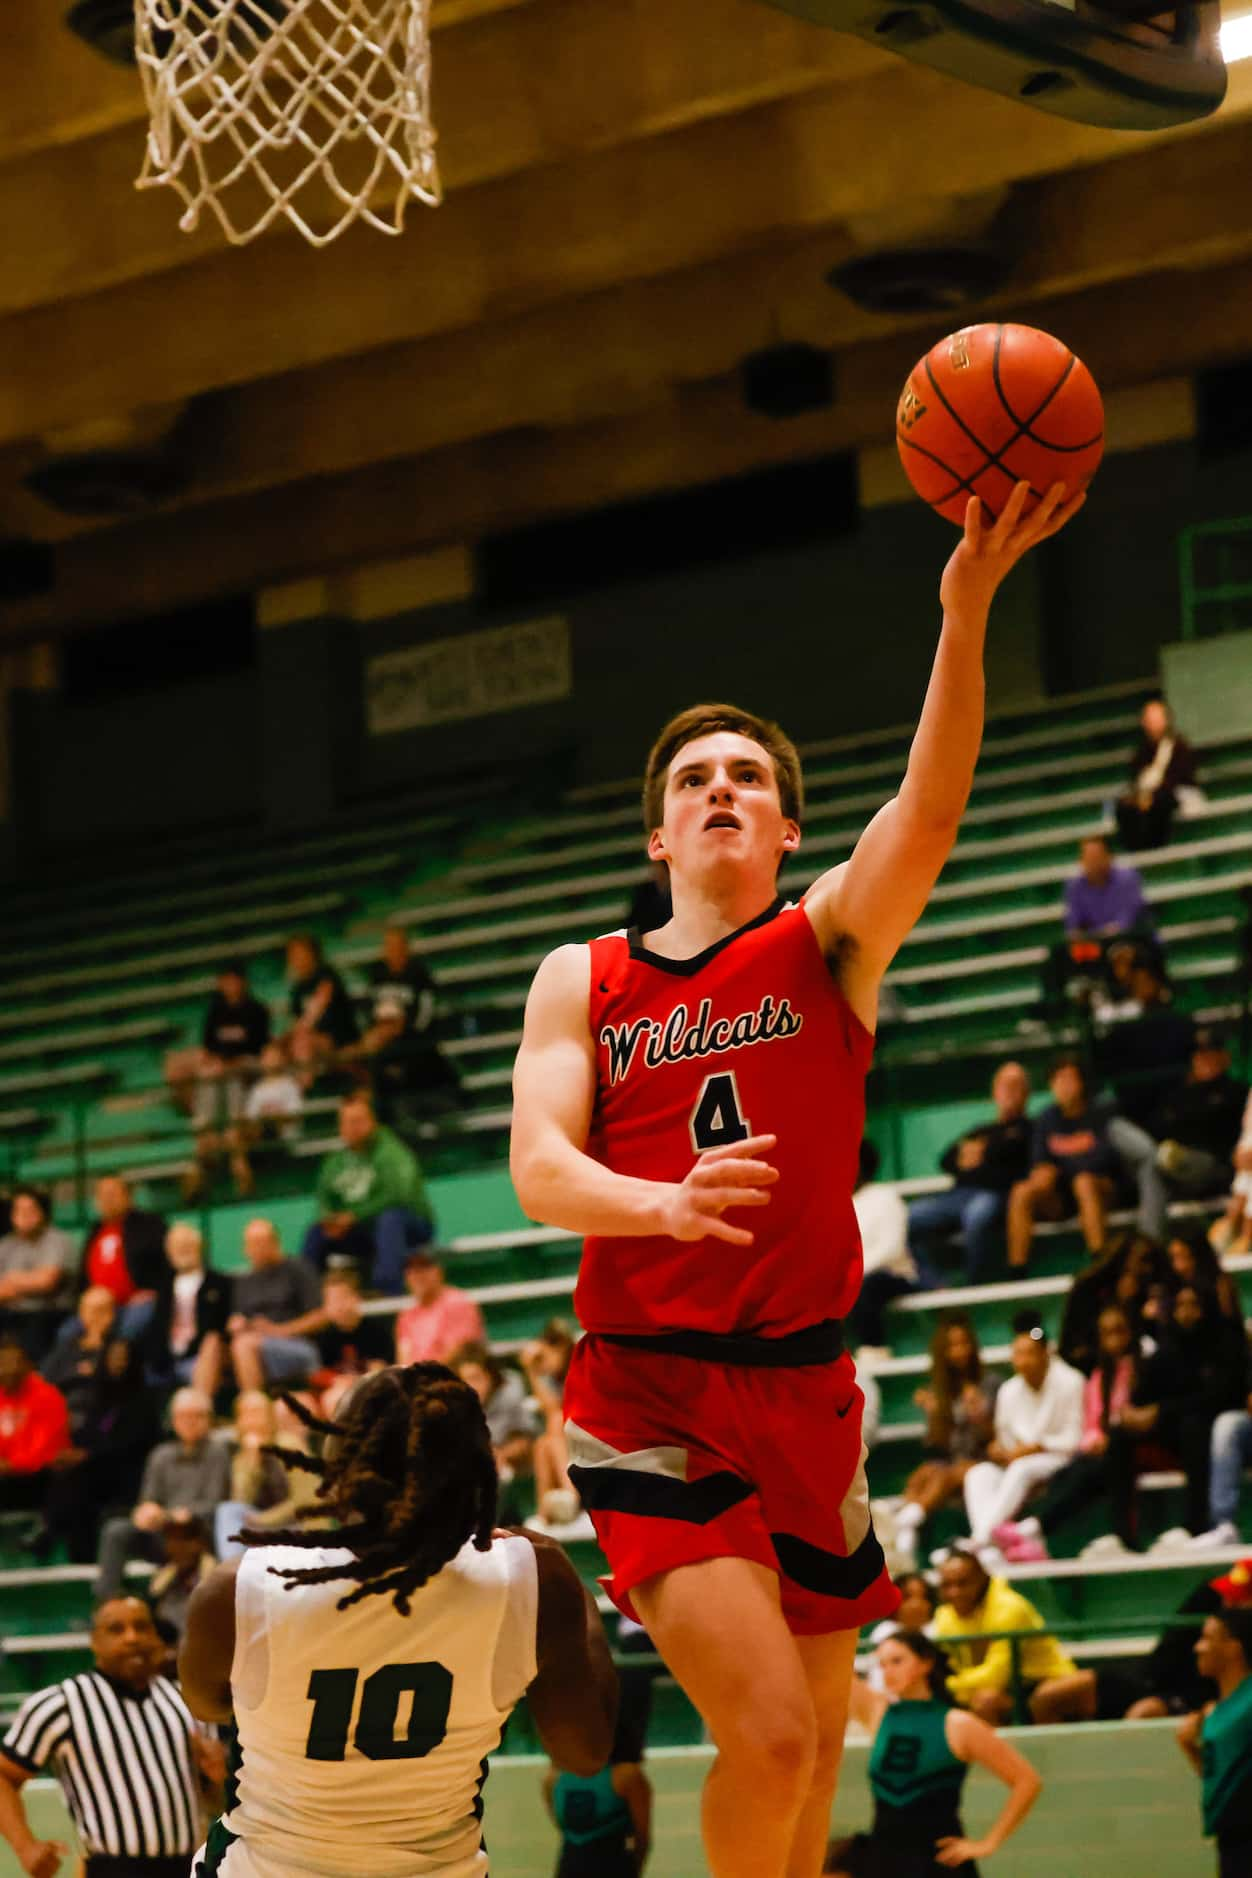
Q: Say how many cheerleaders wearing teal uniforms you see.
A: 3